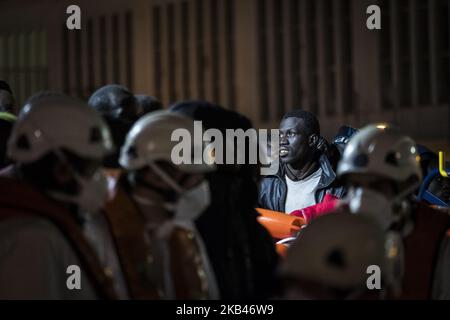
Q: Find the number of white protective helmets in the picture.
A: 4